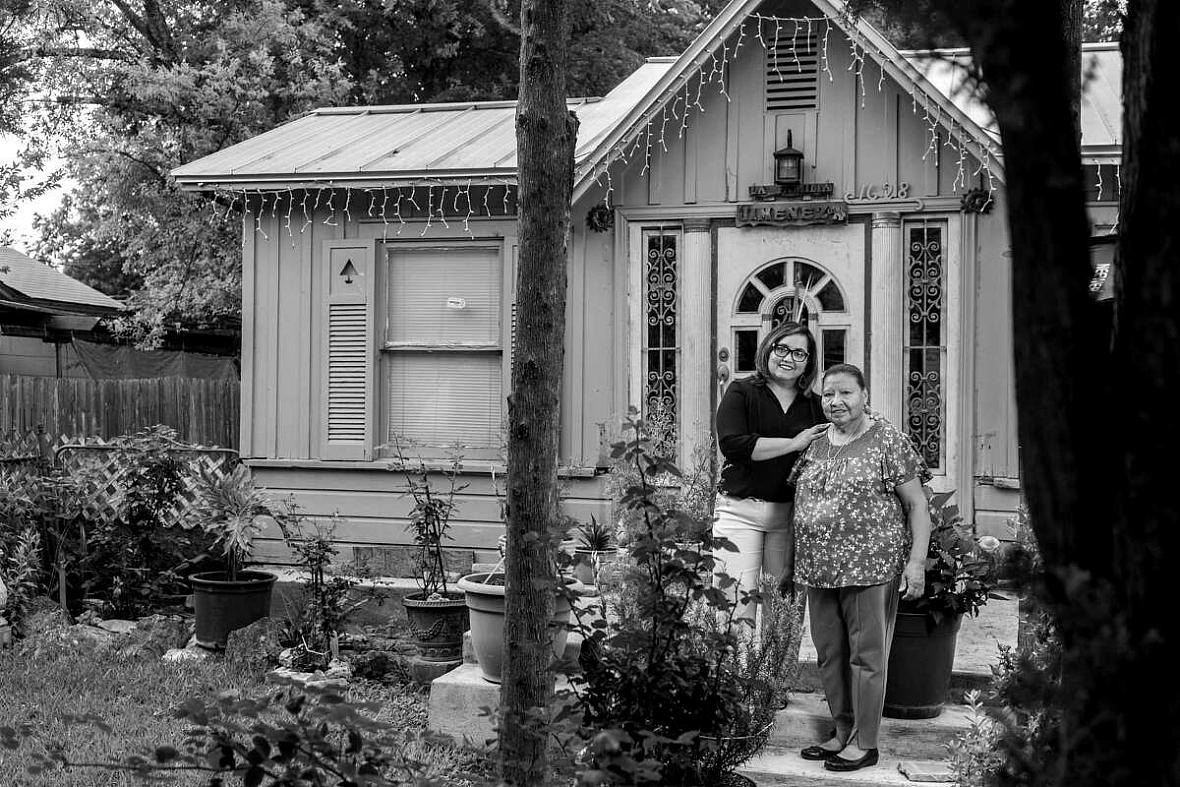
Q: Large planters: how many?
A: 4